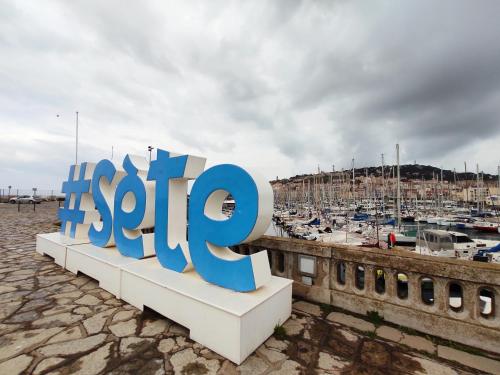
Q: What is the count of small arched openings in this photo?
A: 8